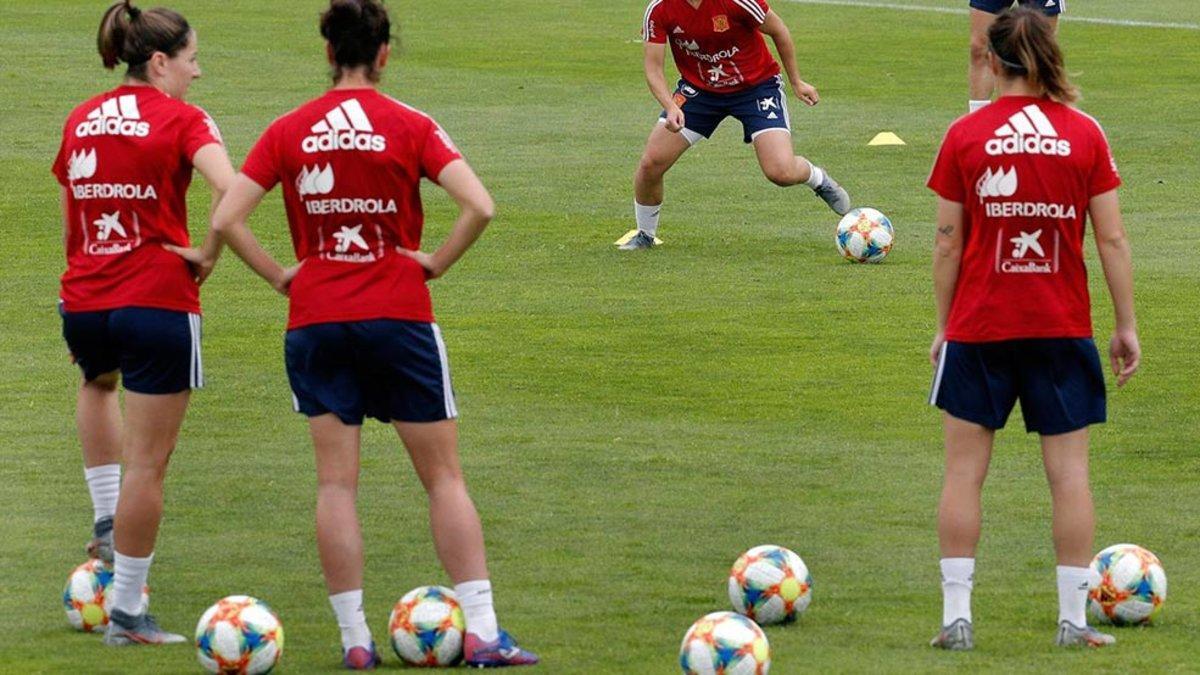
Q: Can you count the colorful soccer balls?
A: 7